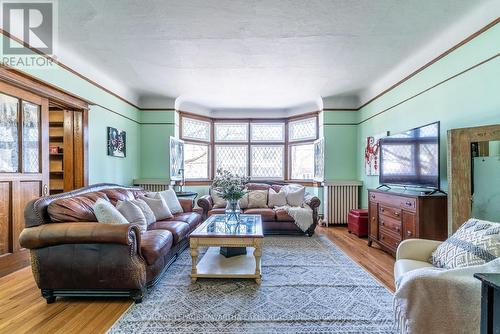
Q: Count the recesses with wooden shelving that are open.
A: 1